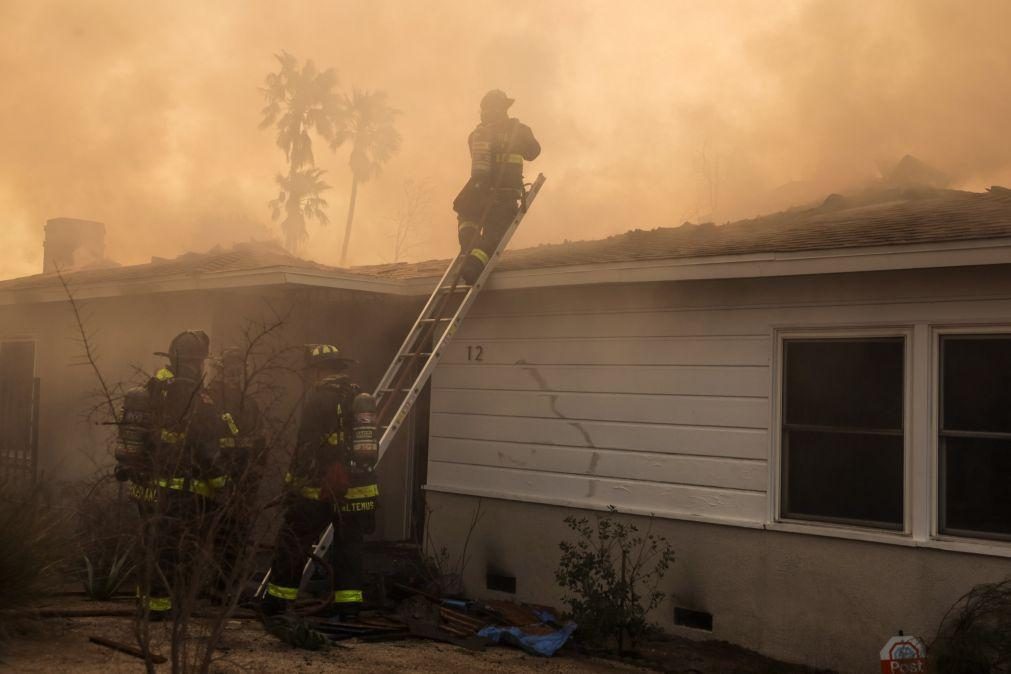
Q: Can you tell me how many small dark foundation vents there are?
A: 2